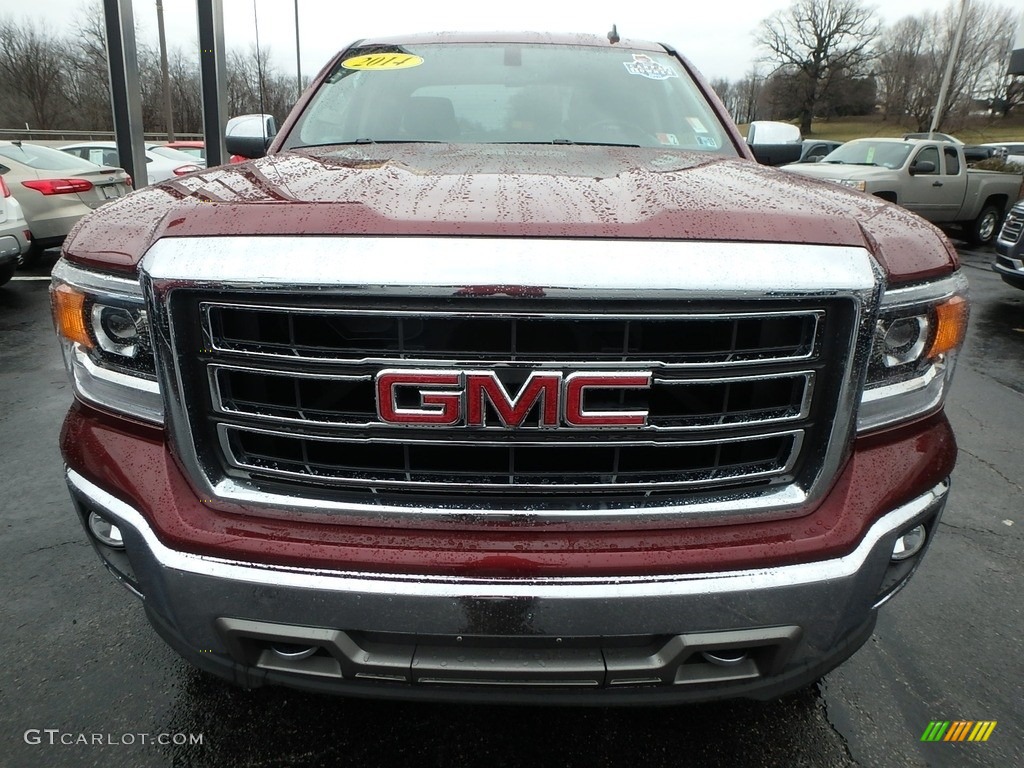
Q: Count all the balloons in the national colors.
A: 0